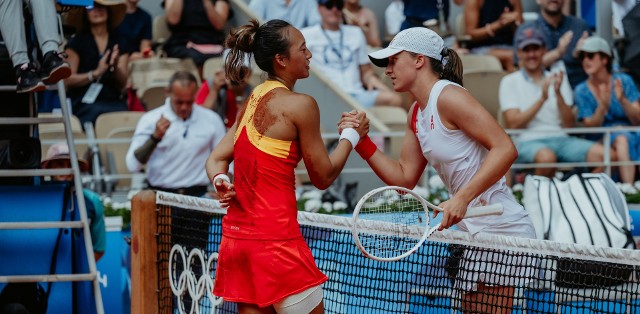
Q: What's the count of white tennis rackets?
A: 1